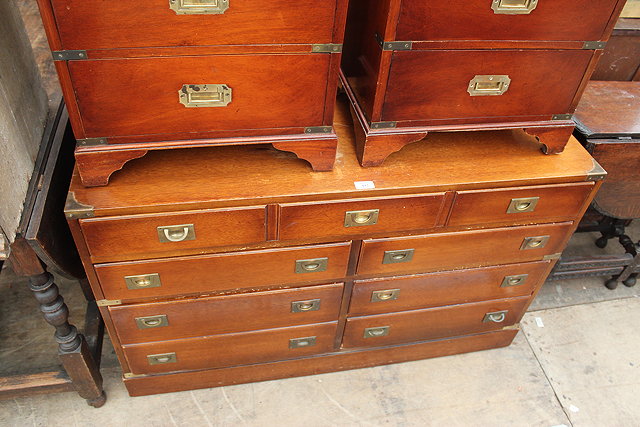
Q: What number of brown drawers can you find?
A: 13